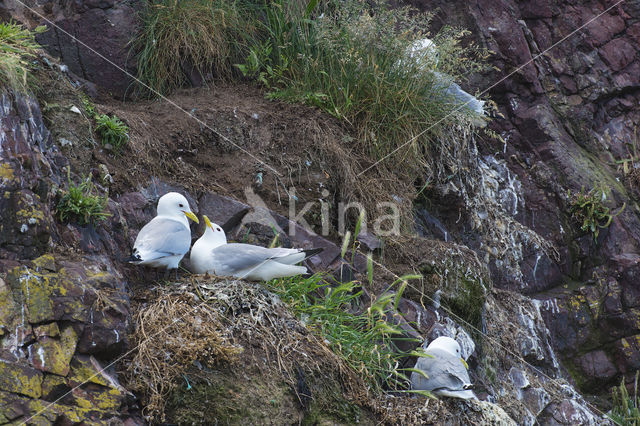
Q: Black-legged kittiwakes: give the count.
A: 4